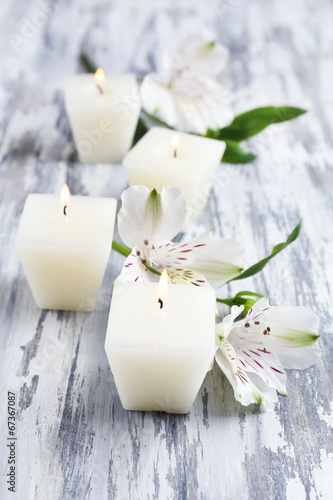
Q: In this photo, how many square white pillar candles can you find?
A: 4